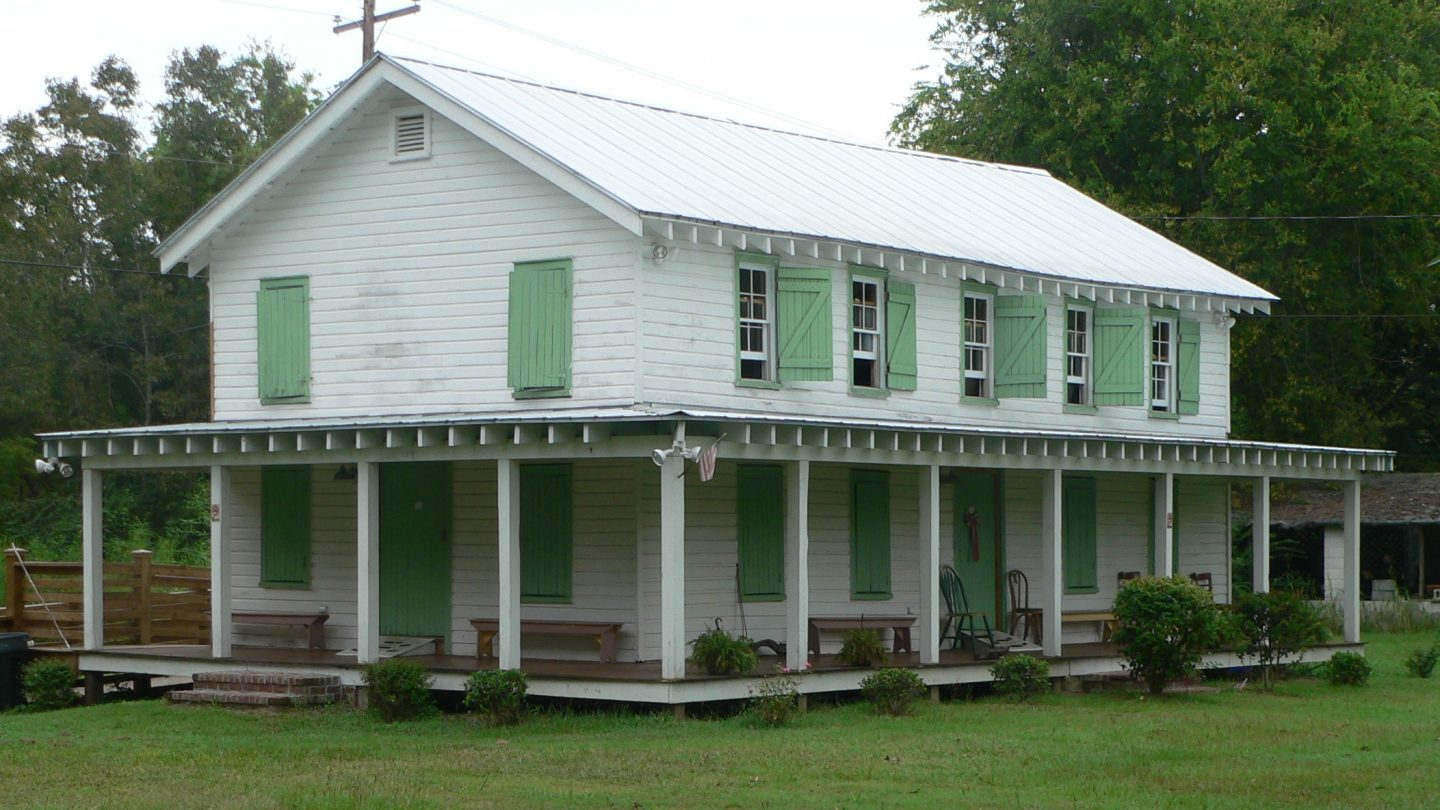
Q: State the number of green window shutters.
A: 13